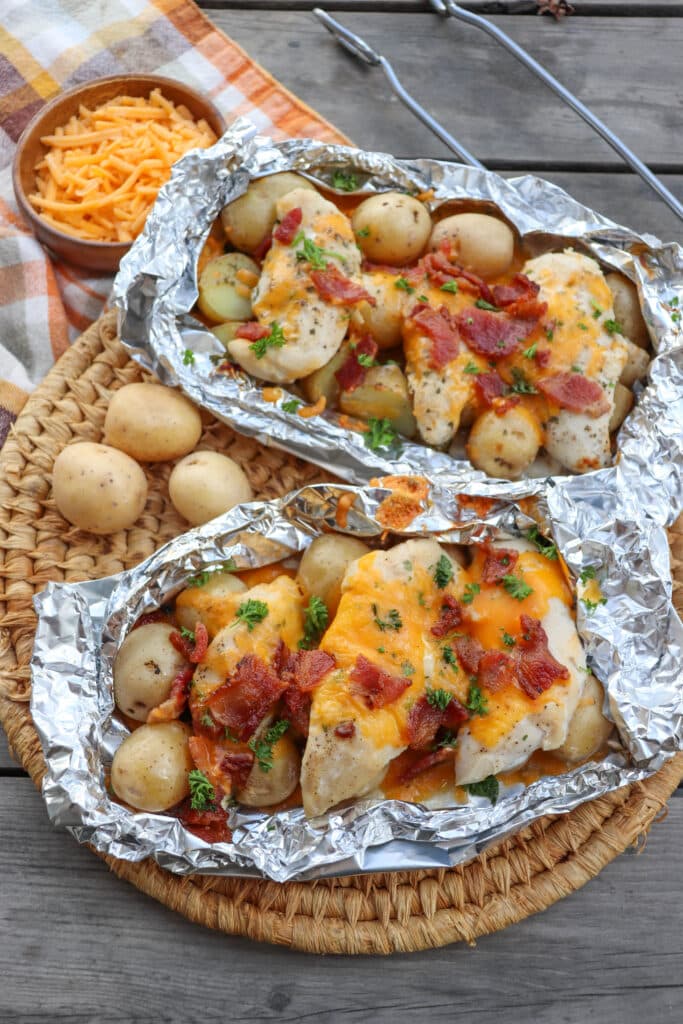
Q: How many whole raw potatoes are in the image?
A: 3